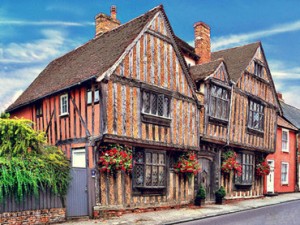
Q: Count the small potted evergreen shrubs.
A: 2